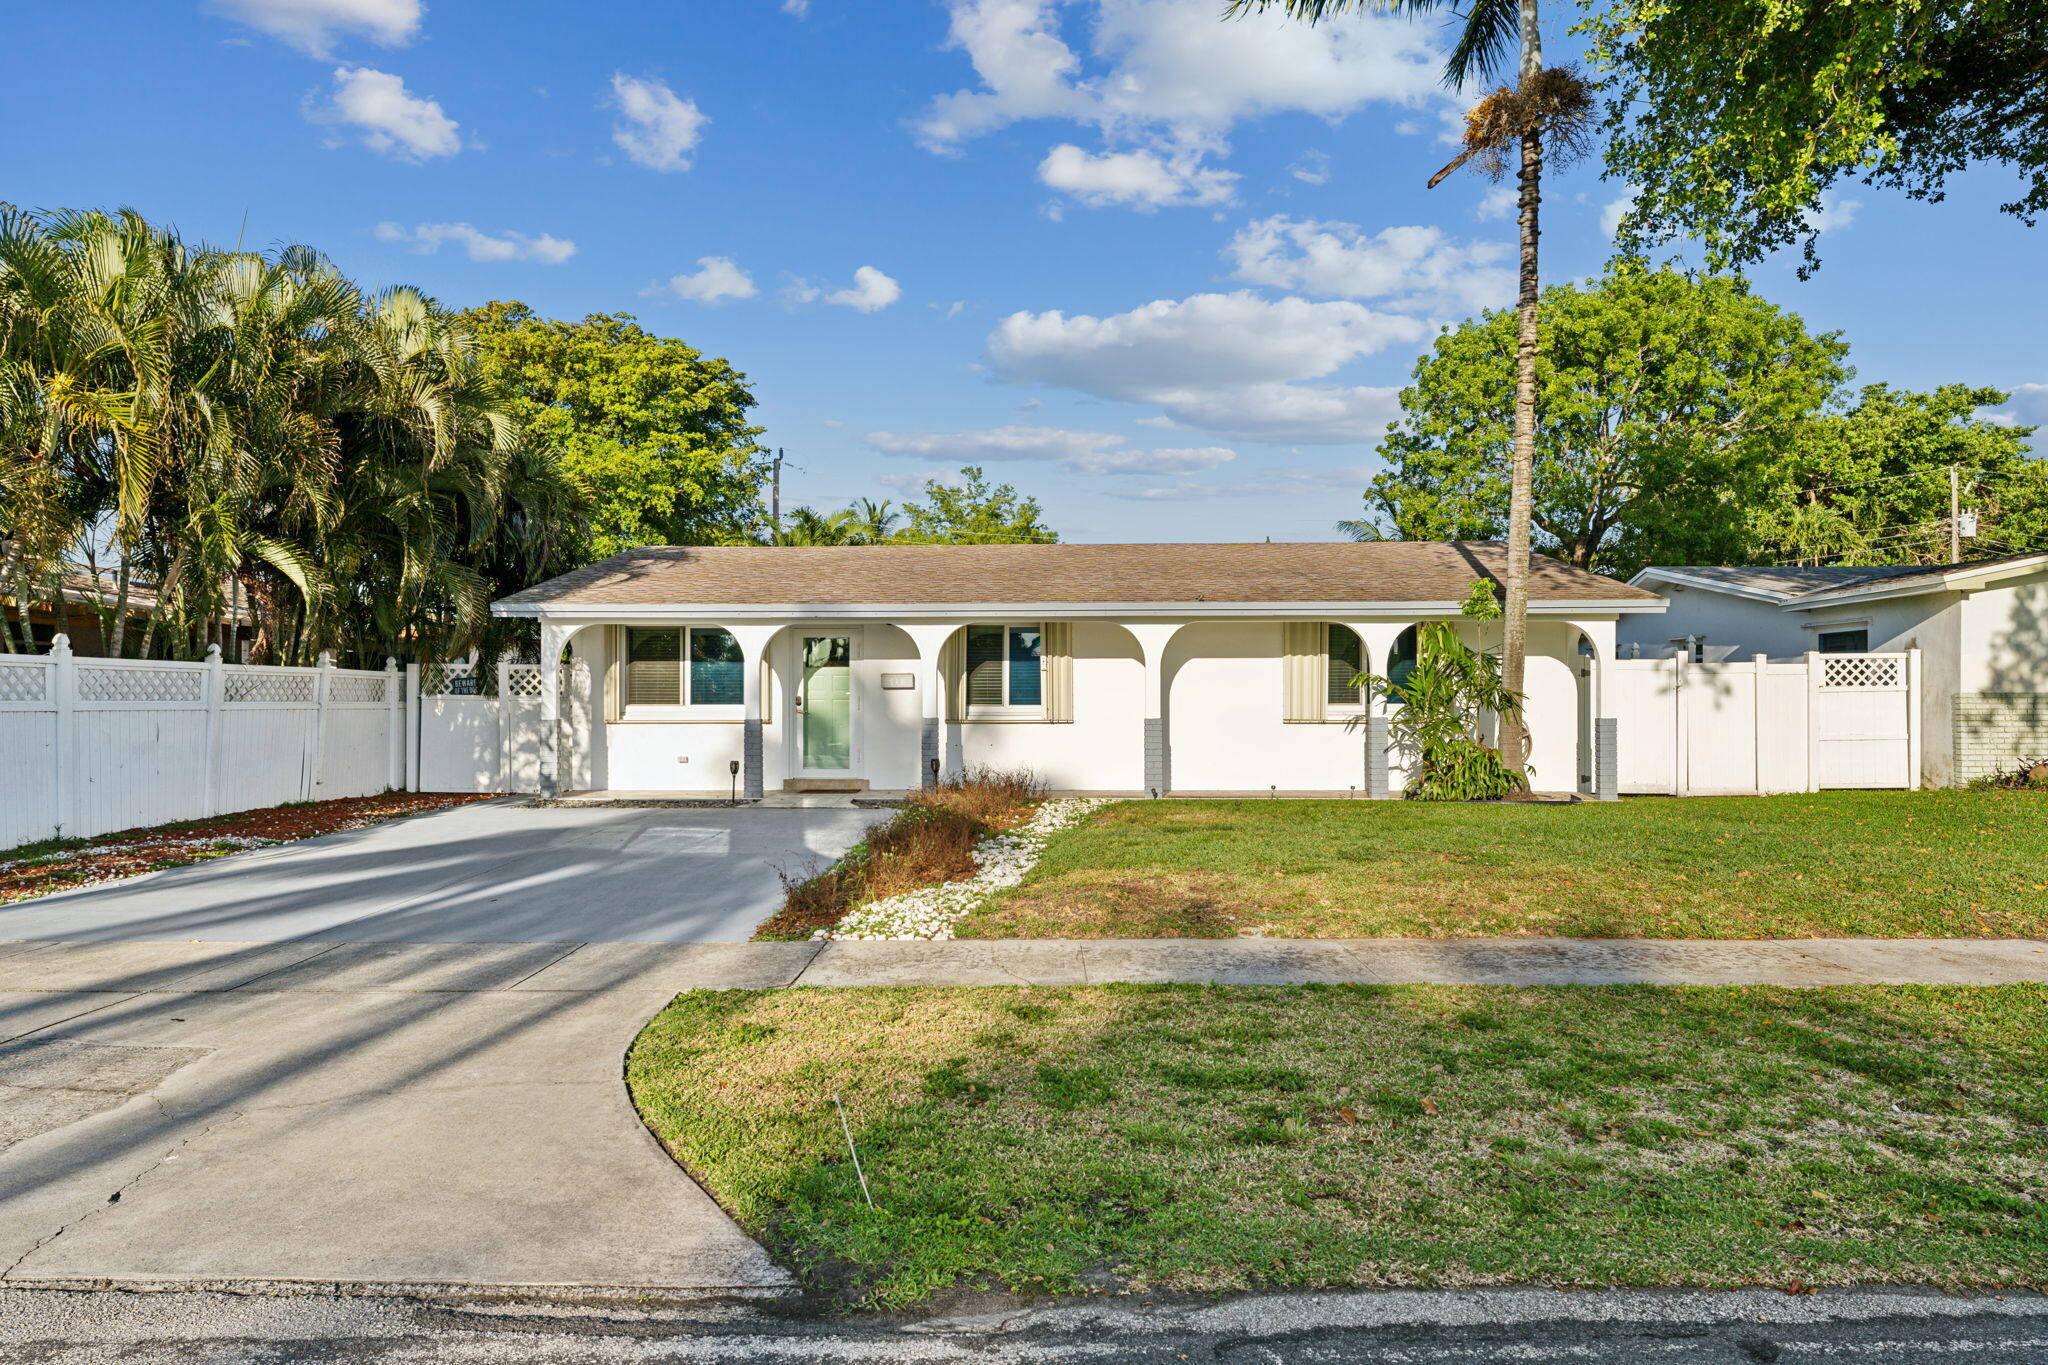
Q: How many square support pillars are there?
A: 6